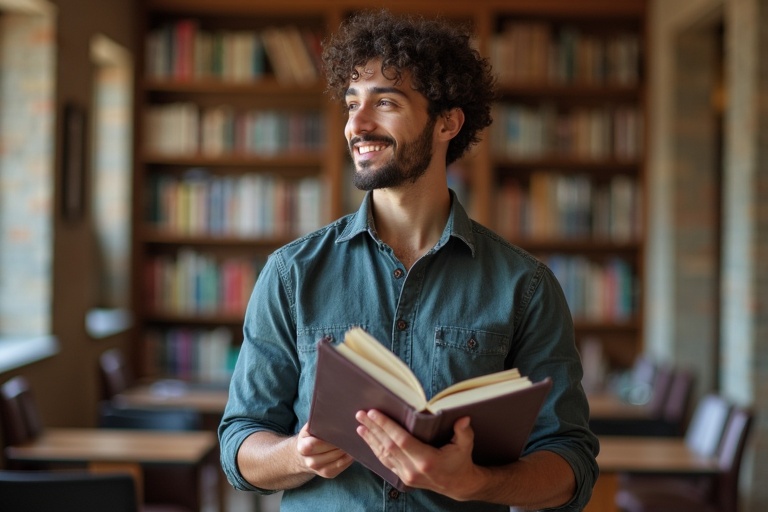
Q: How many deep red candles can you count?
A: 0